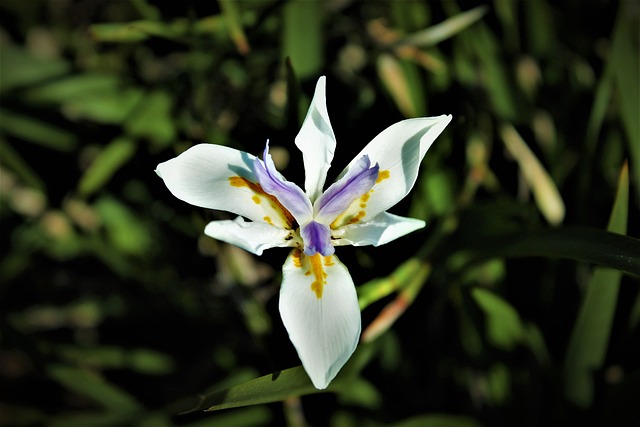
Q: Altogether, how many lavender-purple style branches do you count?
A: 3